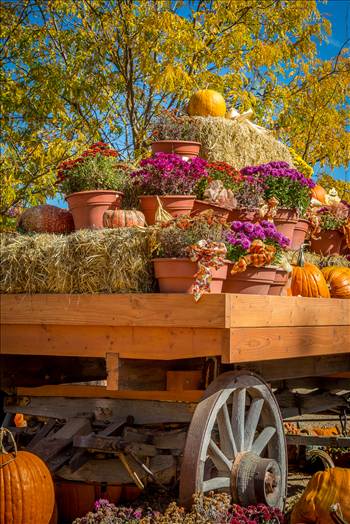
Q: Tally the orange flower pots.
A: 11